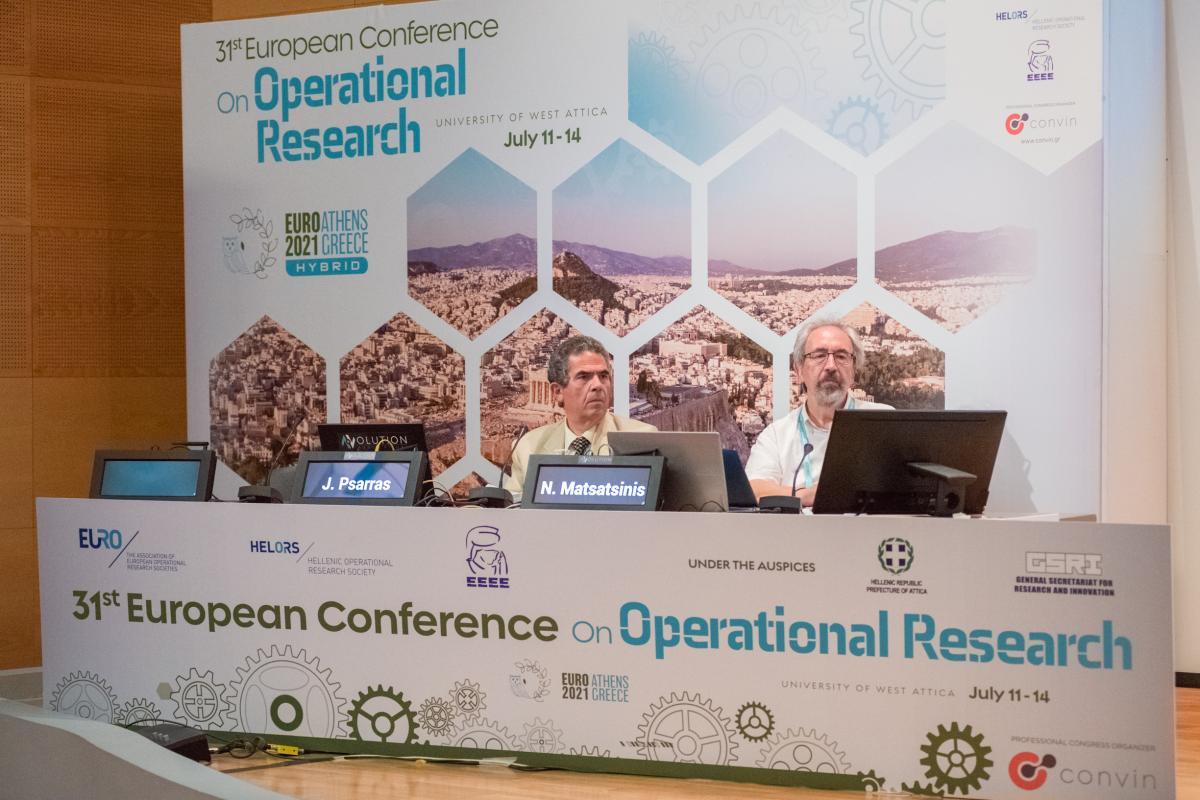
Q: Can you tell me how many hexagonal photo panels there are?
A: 9